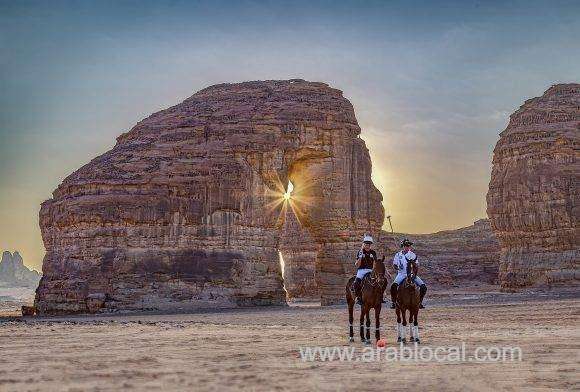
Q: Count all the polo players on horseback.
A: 2